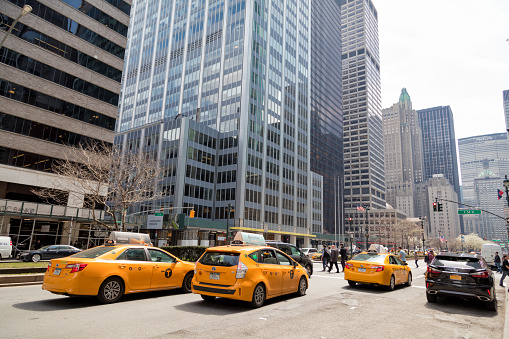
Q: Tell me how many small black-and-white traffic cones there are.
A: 0